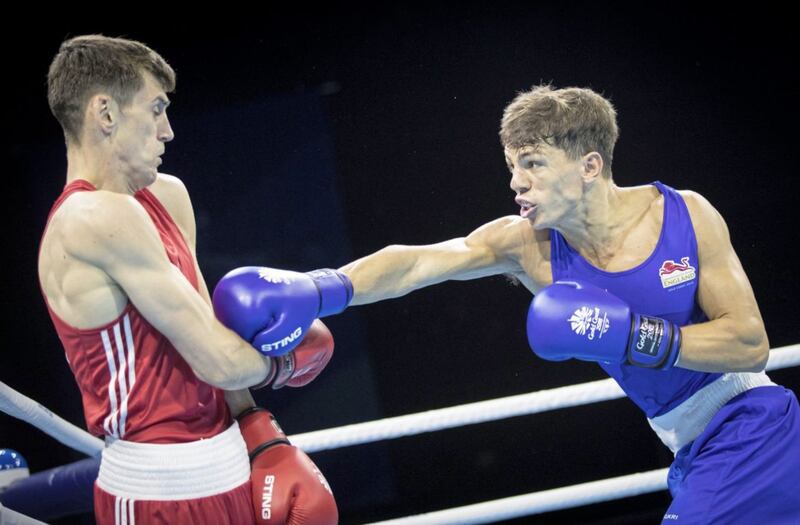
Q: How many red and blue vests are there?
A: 2